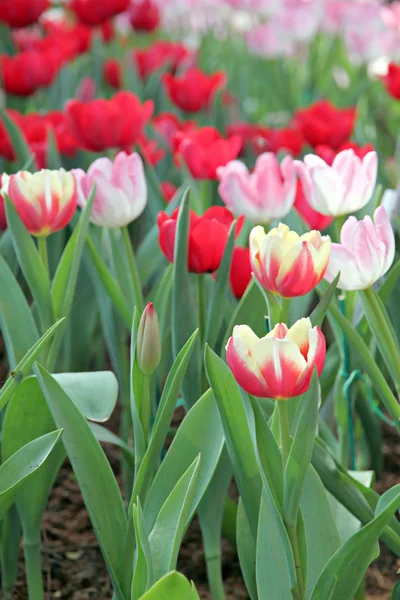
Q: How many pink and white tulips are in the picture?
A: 4